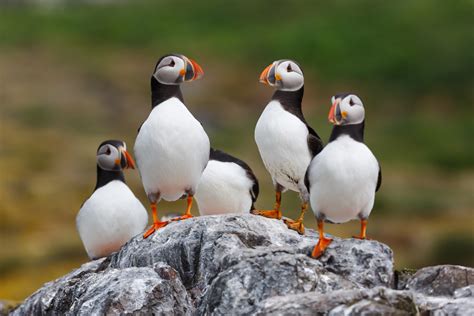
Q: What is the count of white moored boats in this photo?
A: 0